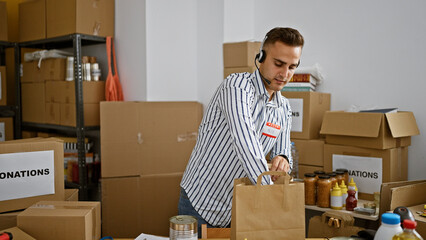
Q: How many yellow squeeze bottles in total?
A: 3